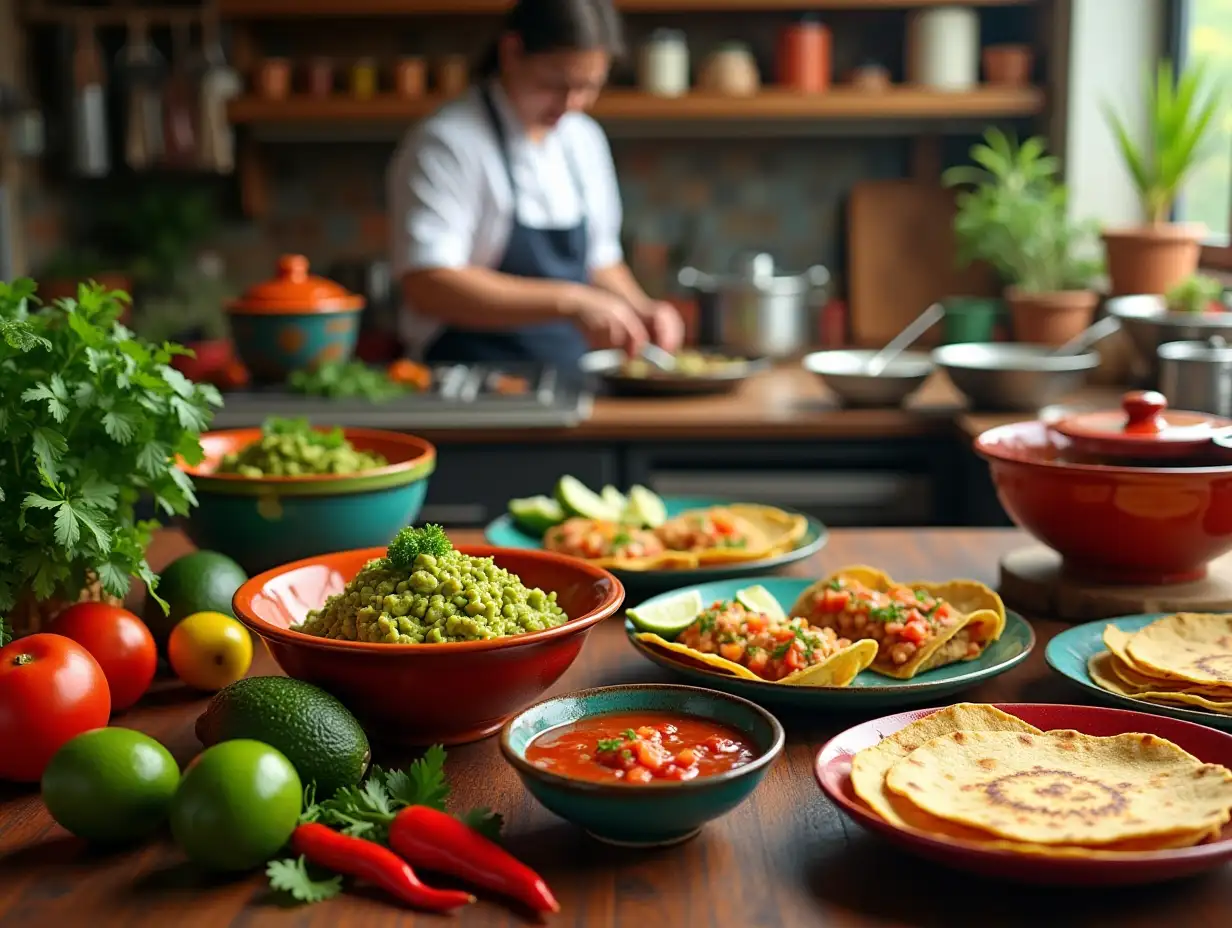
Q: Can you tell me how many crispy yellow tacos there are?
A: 4